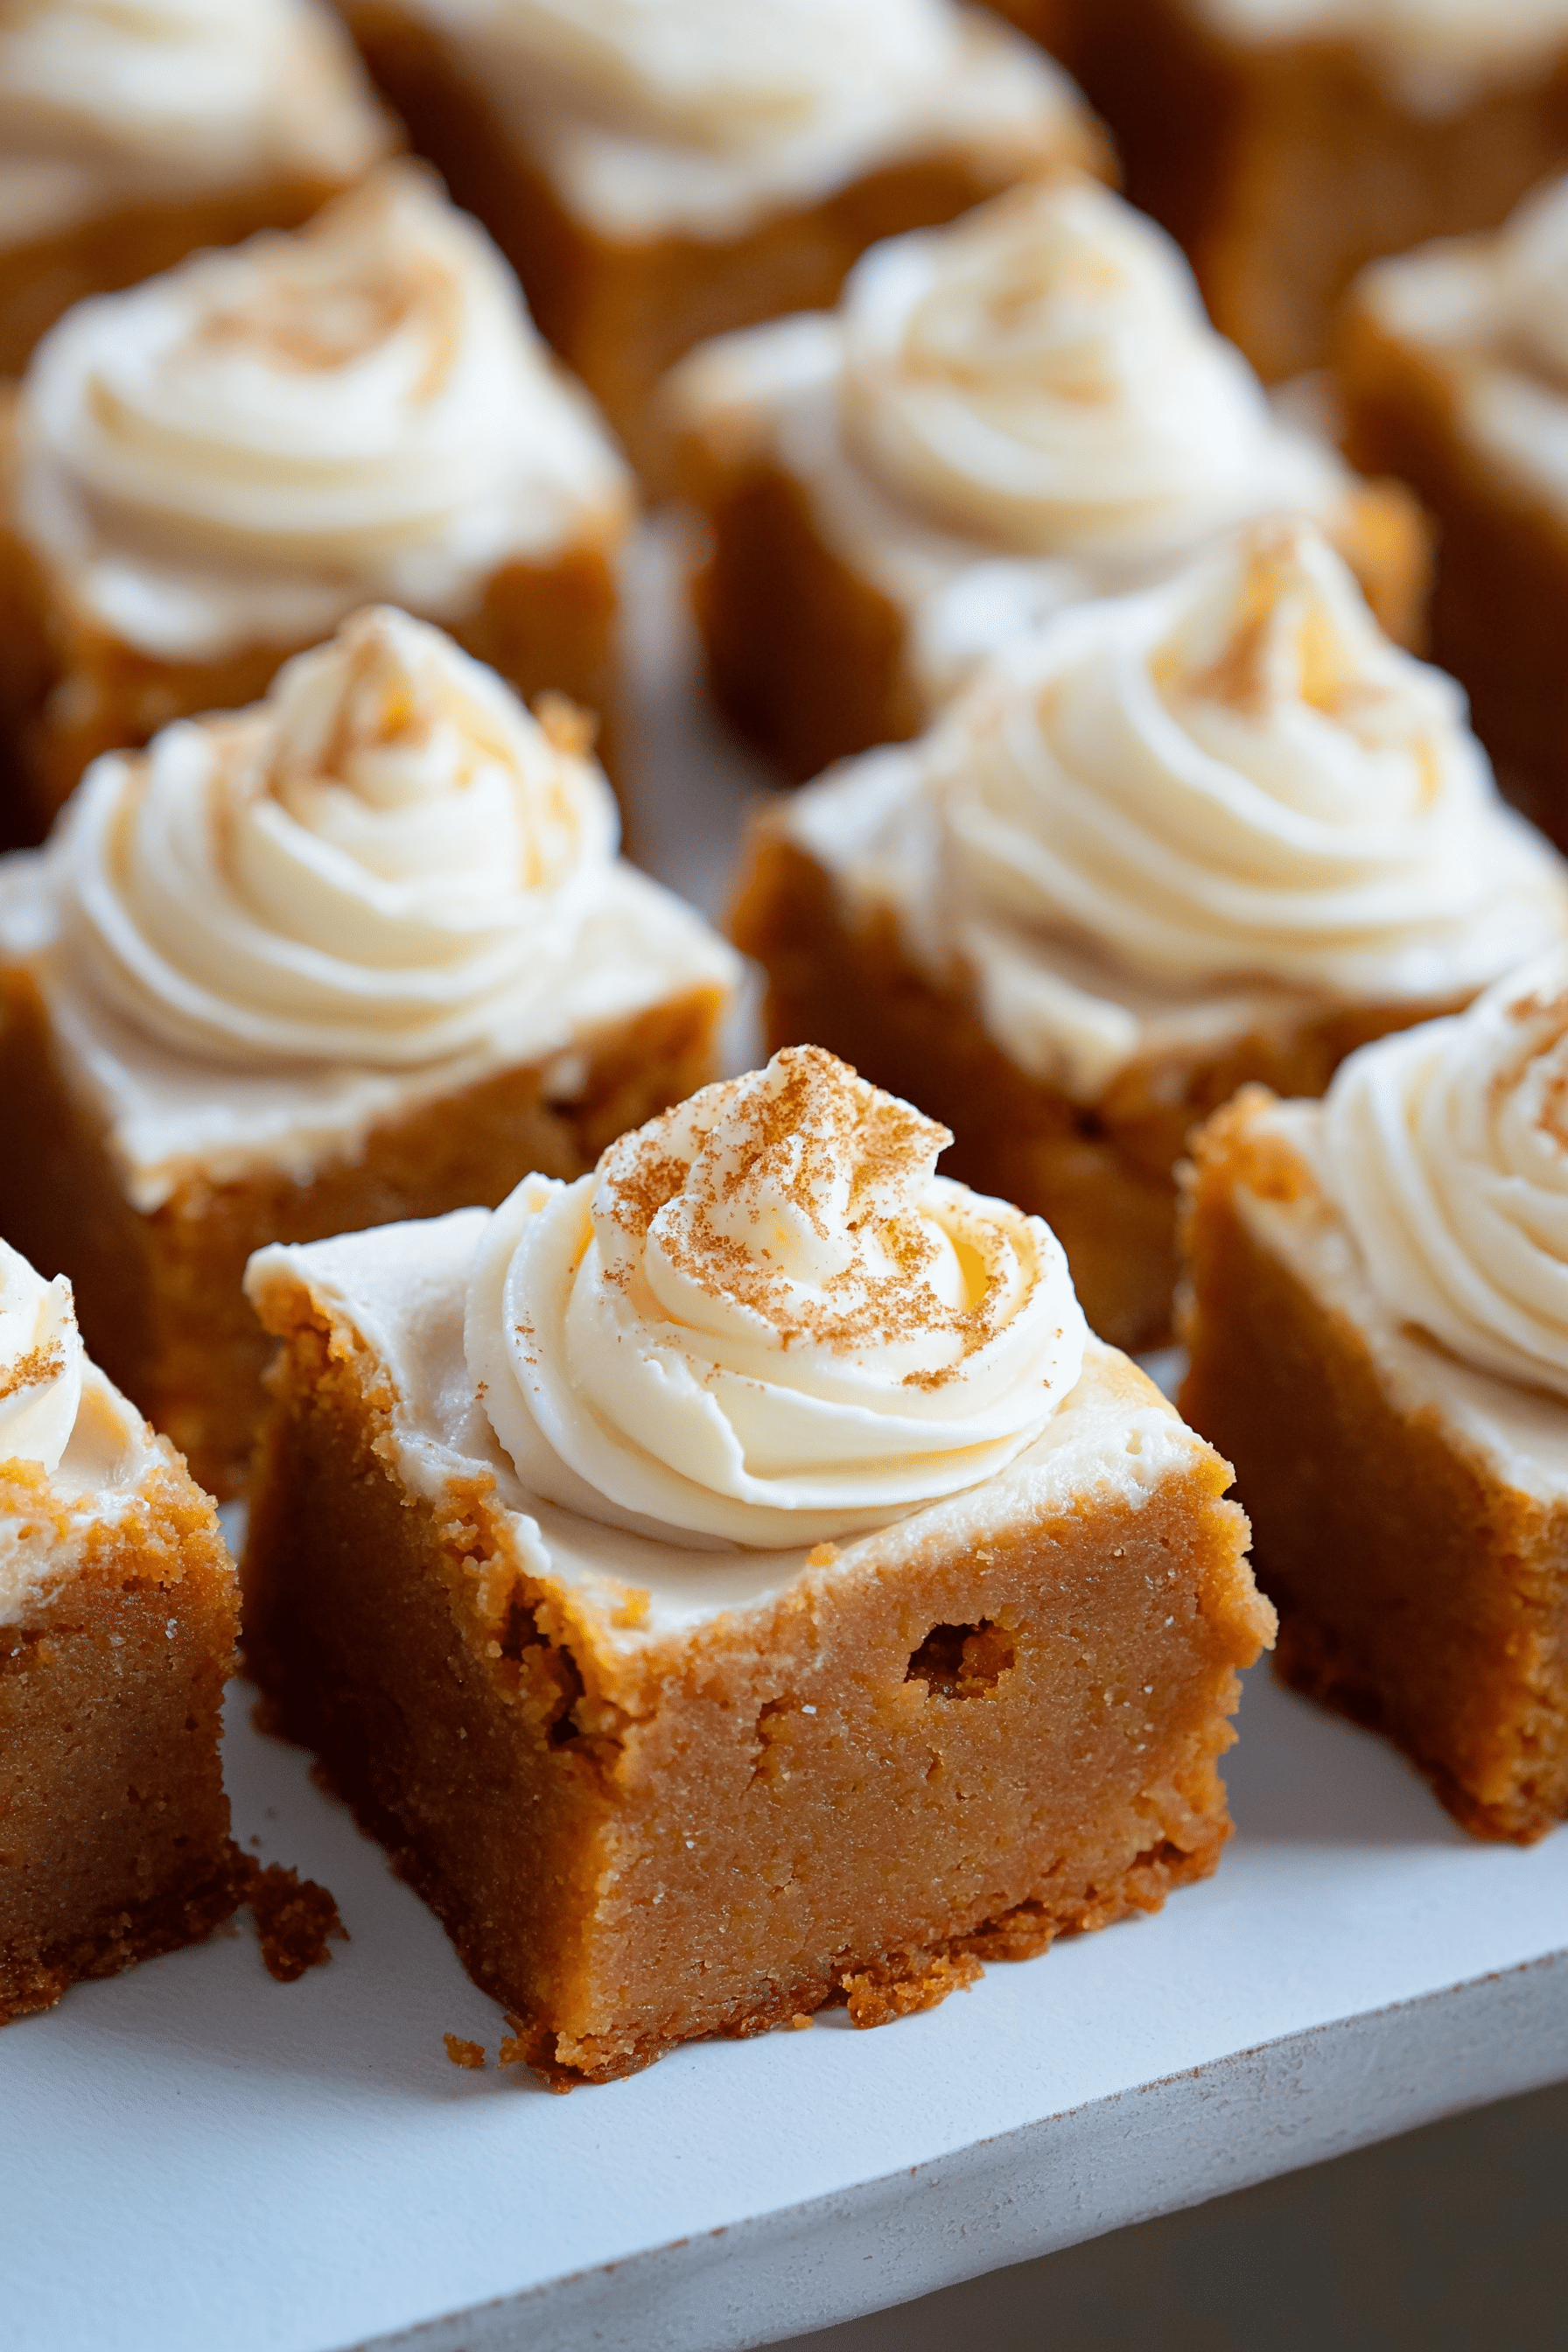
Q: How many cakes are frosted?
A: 11